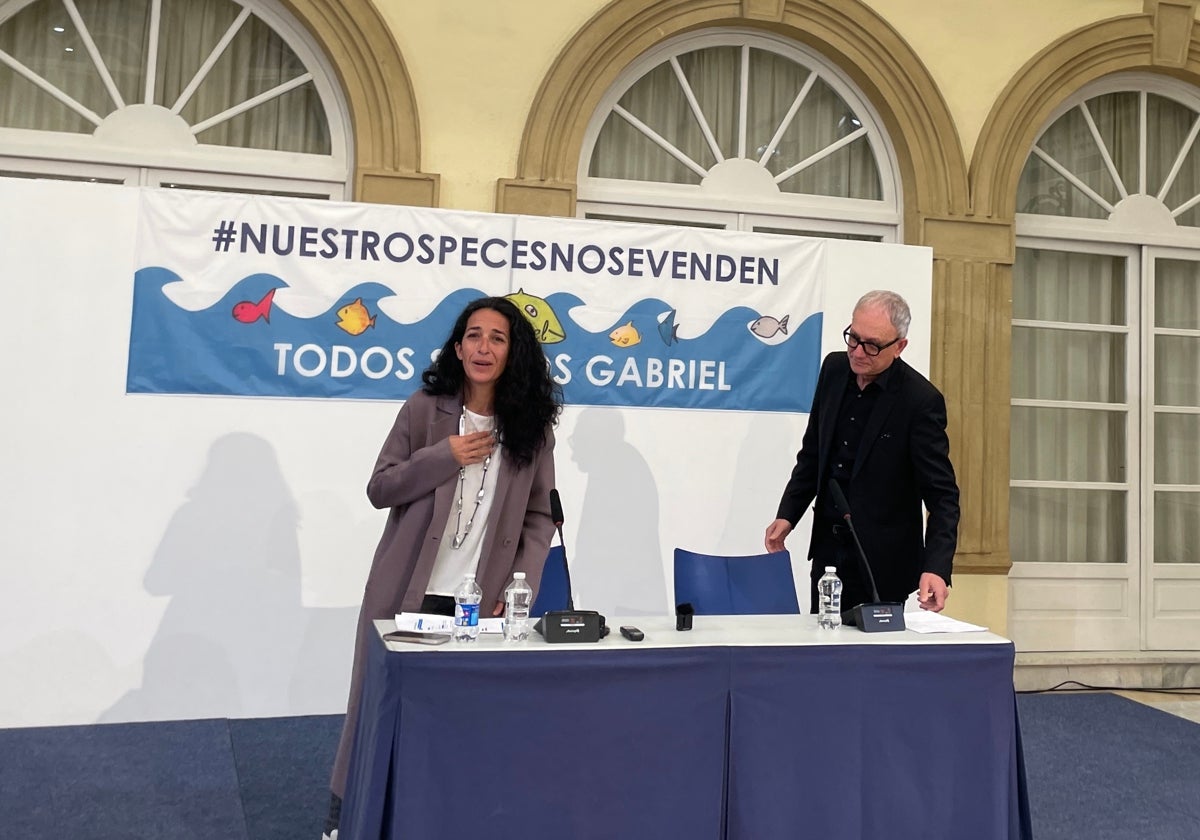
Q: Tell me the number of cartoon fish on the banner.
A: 6